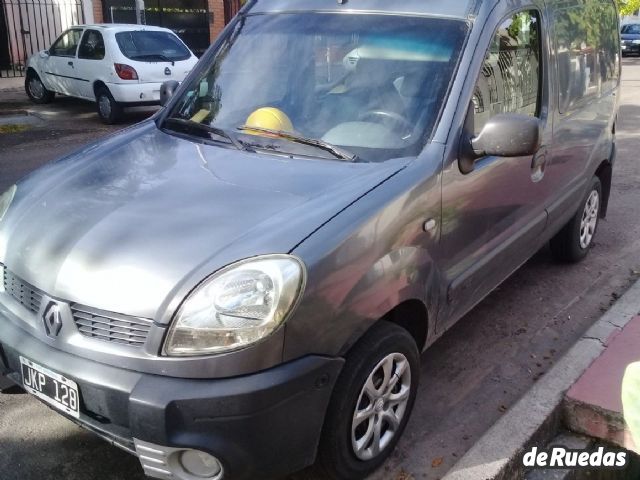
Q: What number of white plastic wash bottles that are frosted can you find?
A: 0